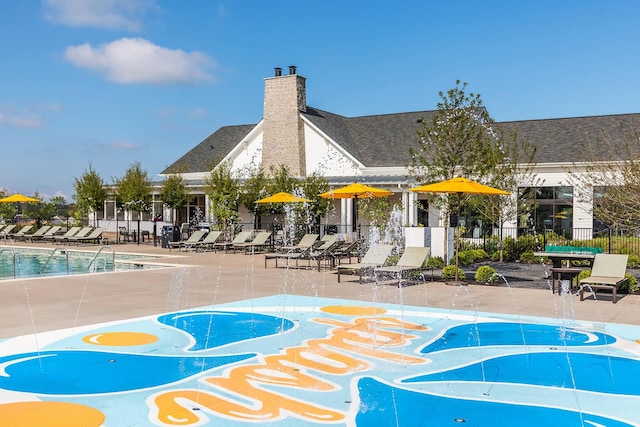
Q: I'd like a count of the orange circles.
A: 3